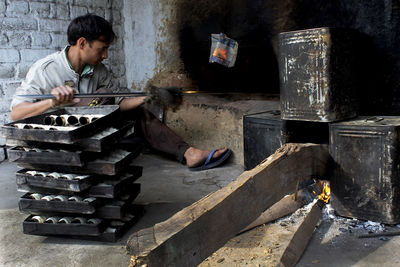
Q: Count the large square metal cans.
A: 3